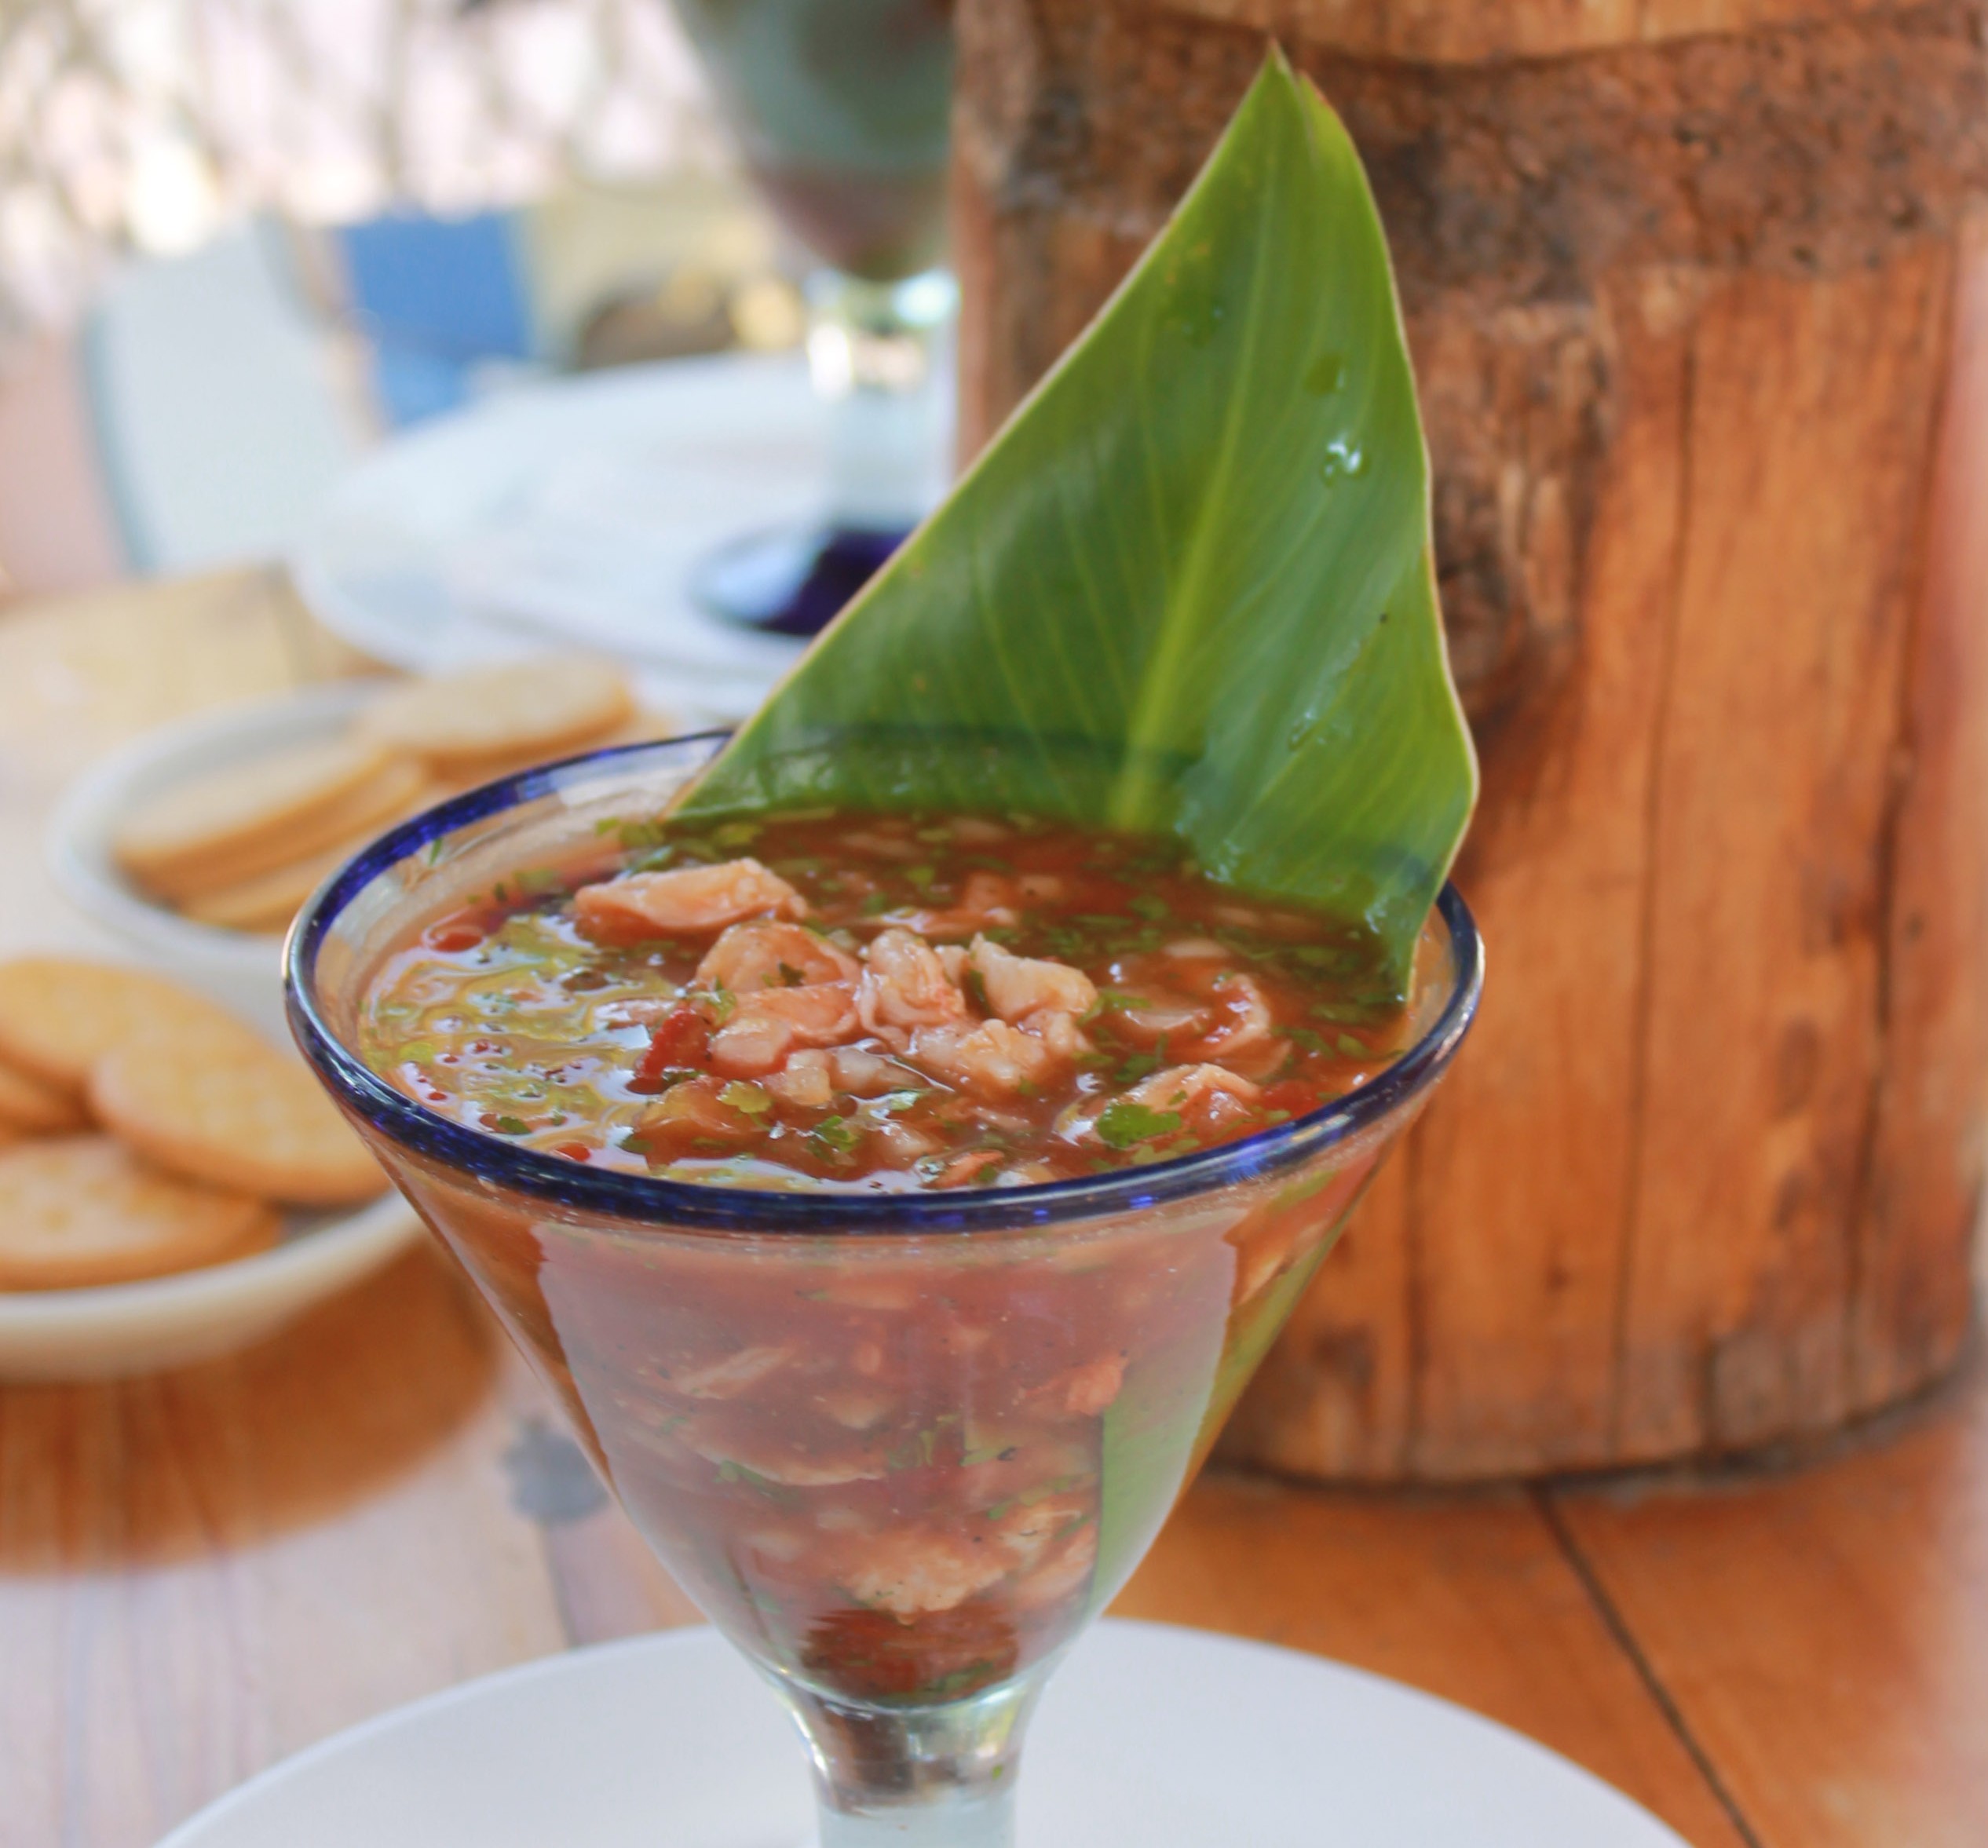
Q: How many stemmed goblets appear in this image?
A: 2